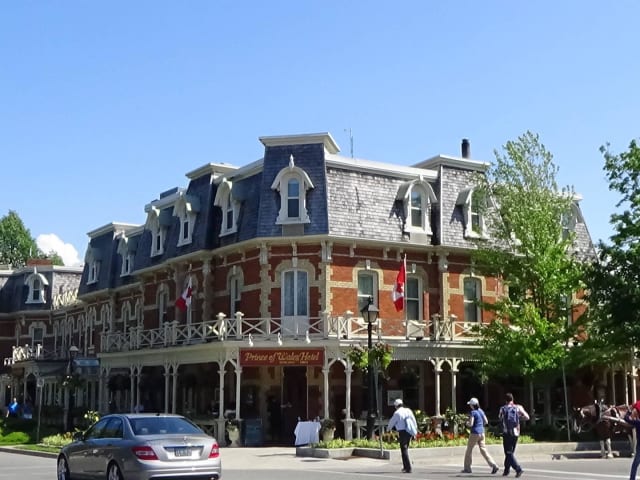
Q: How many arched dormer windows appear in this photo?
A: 10